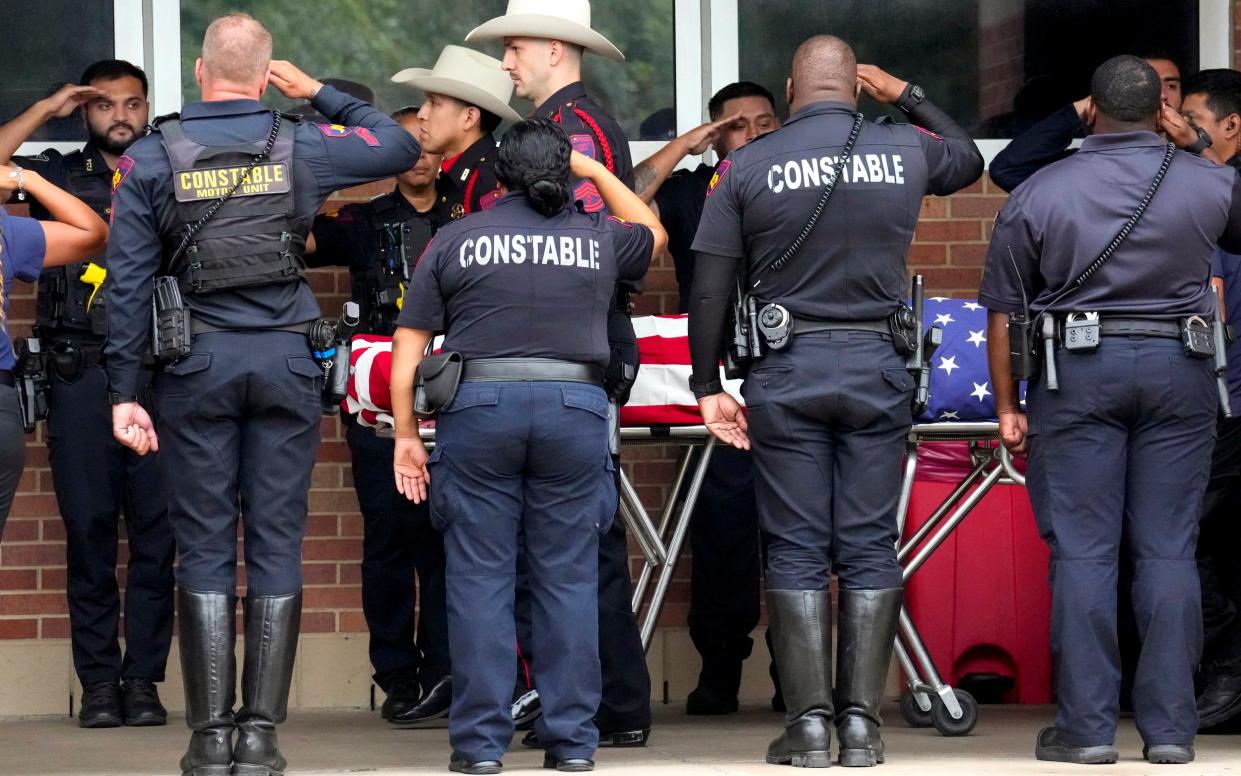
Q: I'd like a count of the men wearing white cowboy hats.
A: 2